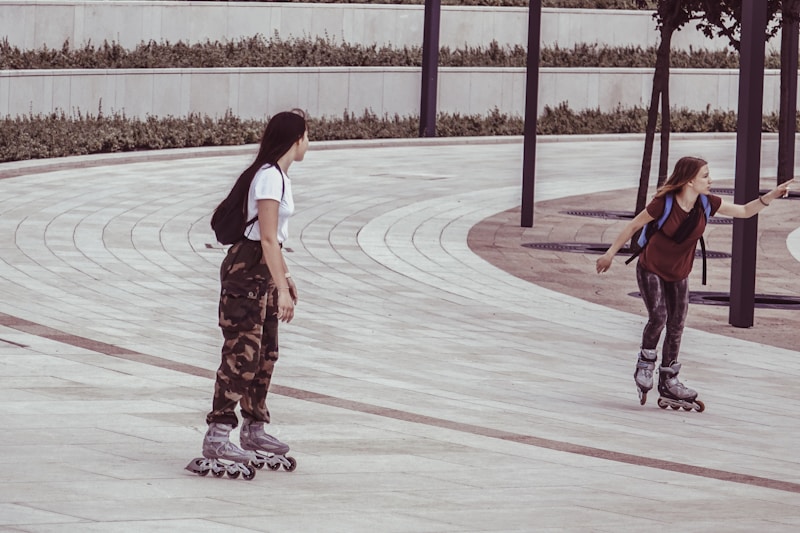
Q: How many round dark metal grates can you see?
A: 4